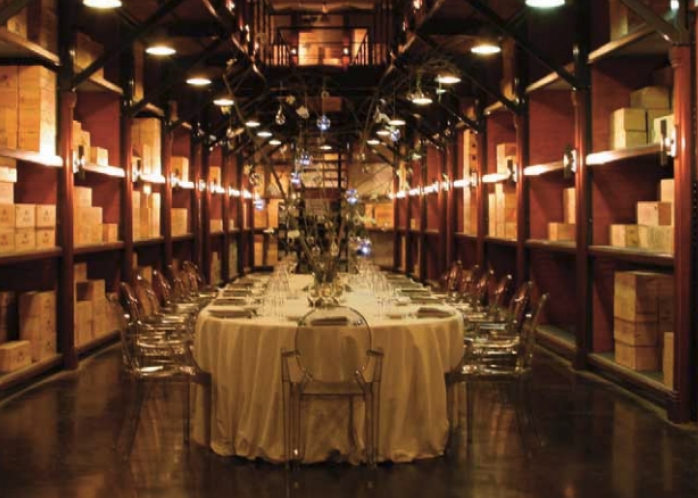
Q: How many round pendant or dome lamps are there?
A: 15